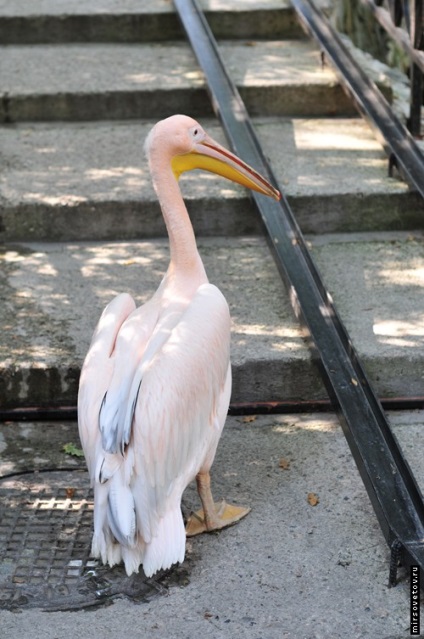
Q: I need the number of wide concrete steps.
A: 4